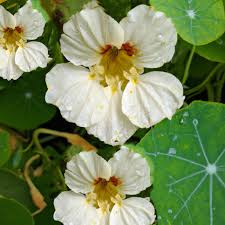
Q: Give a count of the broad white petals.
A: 15